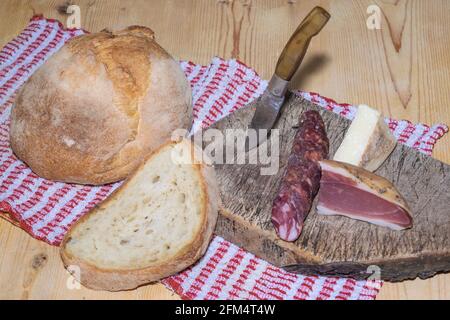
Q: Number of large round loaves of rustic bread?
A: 1